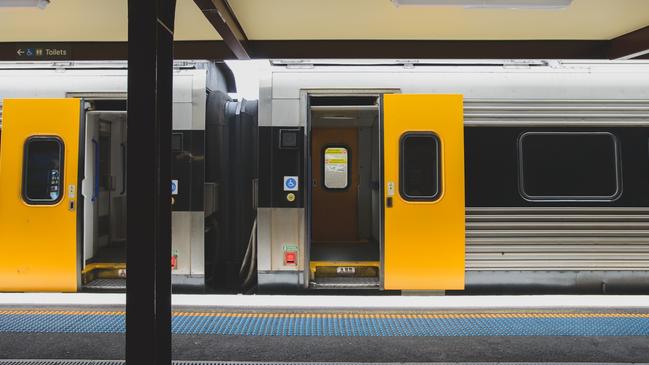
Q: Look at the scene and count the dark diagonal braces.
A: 2